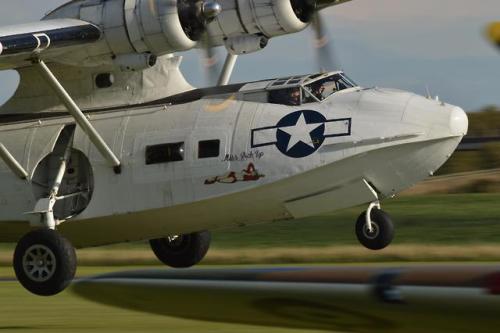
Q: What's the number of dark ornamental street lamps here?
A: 0